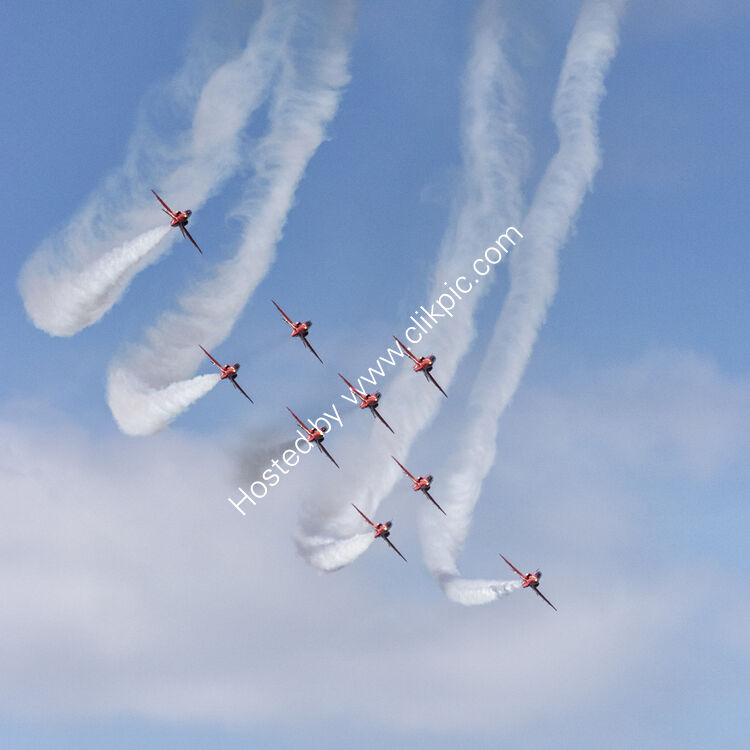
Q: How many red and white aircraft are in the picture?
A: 9